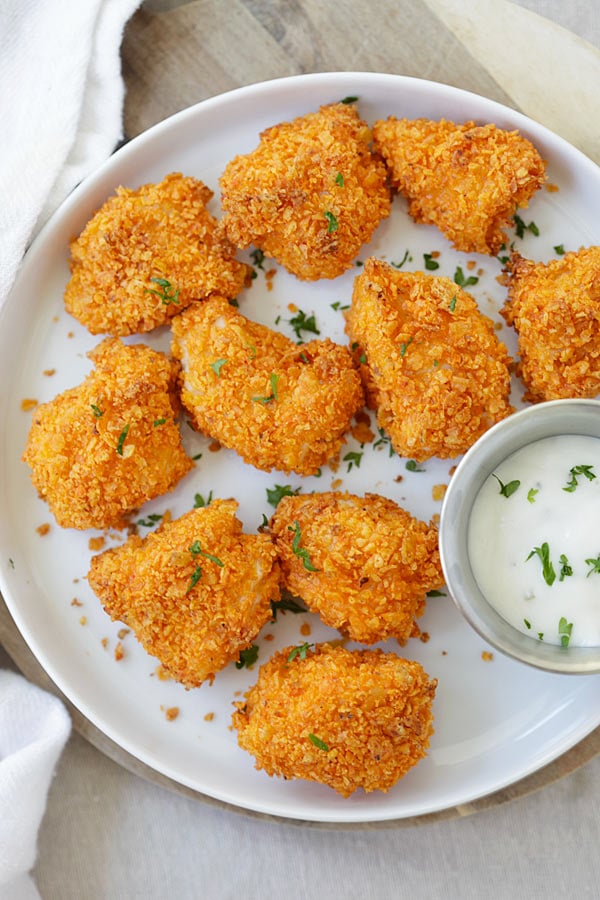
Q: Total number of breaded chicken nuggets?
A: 10